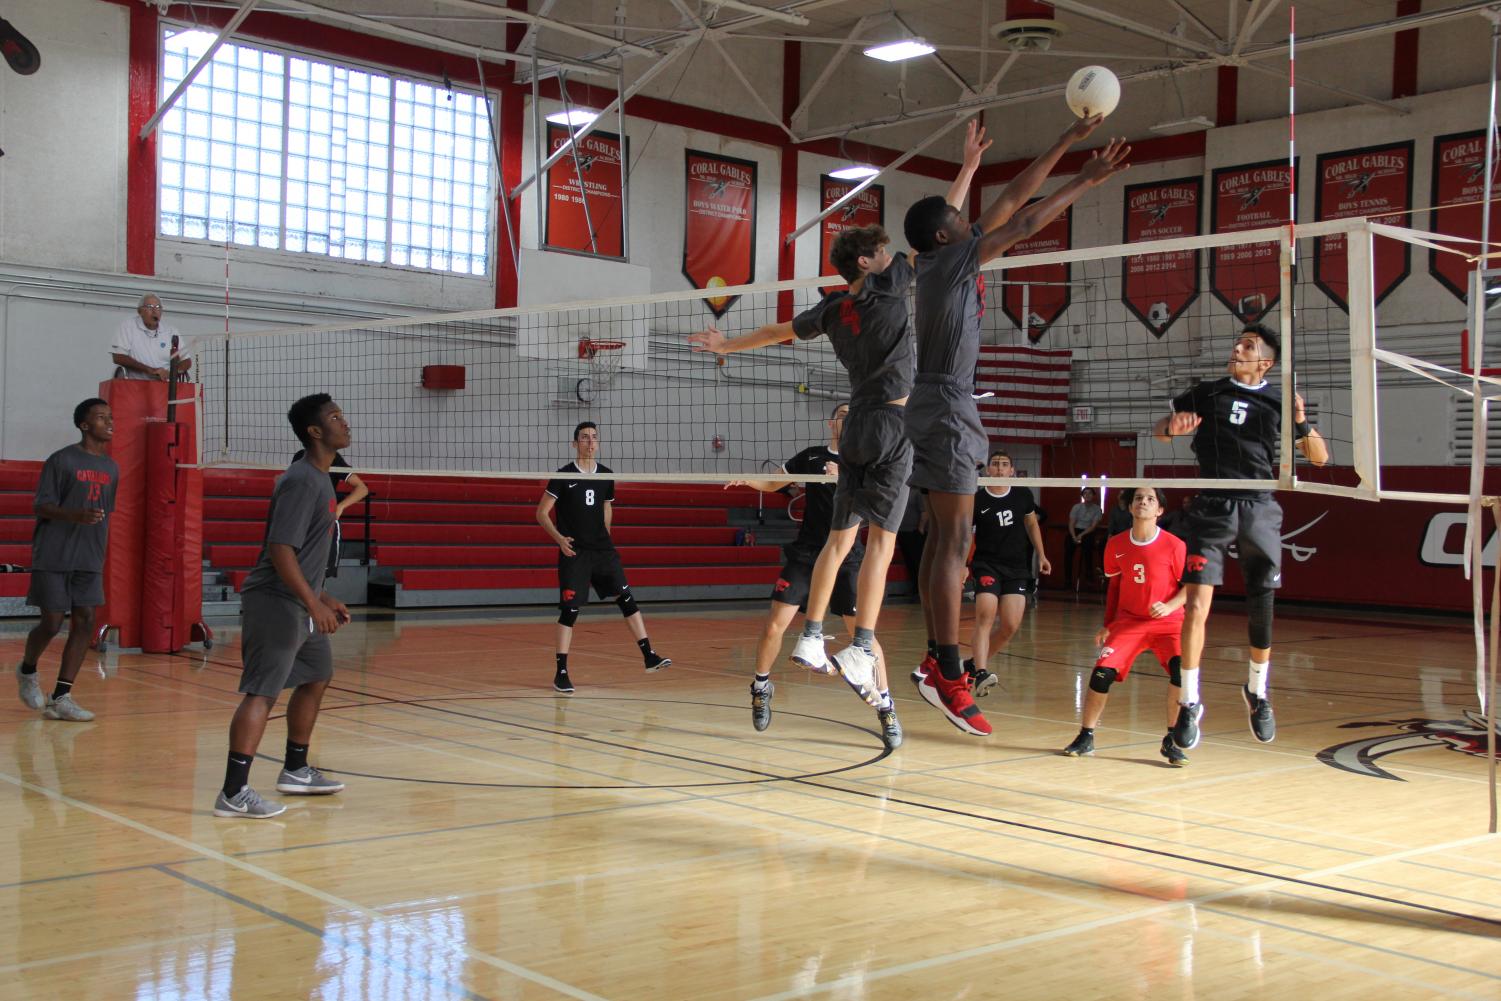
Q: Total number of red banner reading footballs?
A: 1